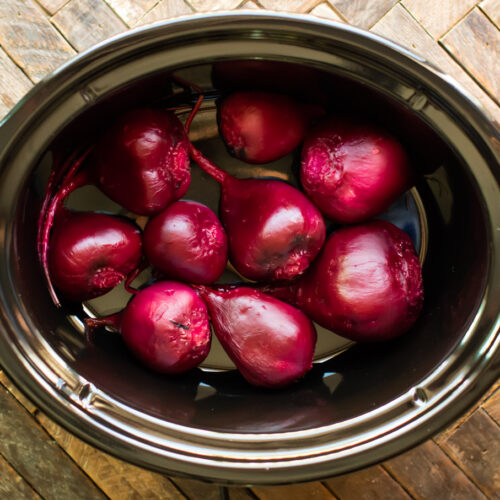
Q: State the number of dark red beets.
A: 9